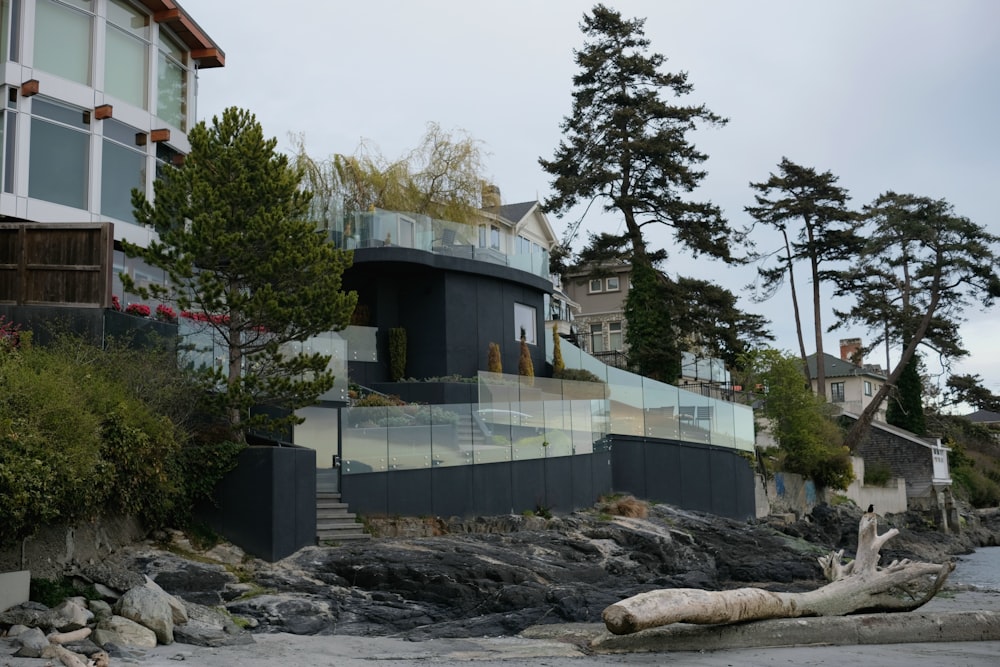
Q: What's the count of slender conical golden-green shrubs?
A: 3